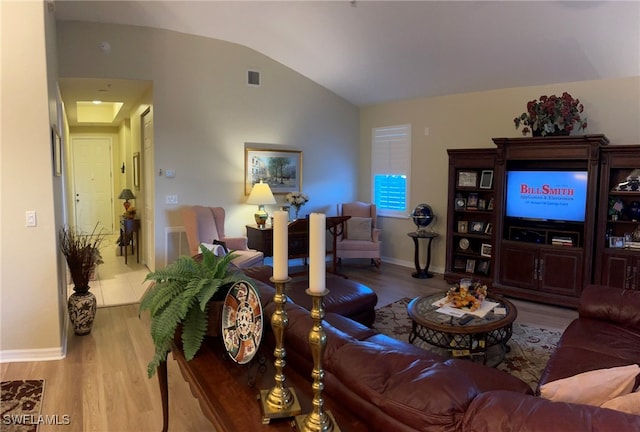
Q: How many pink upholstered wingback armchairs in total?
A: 2